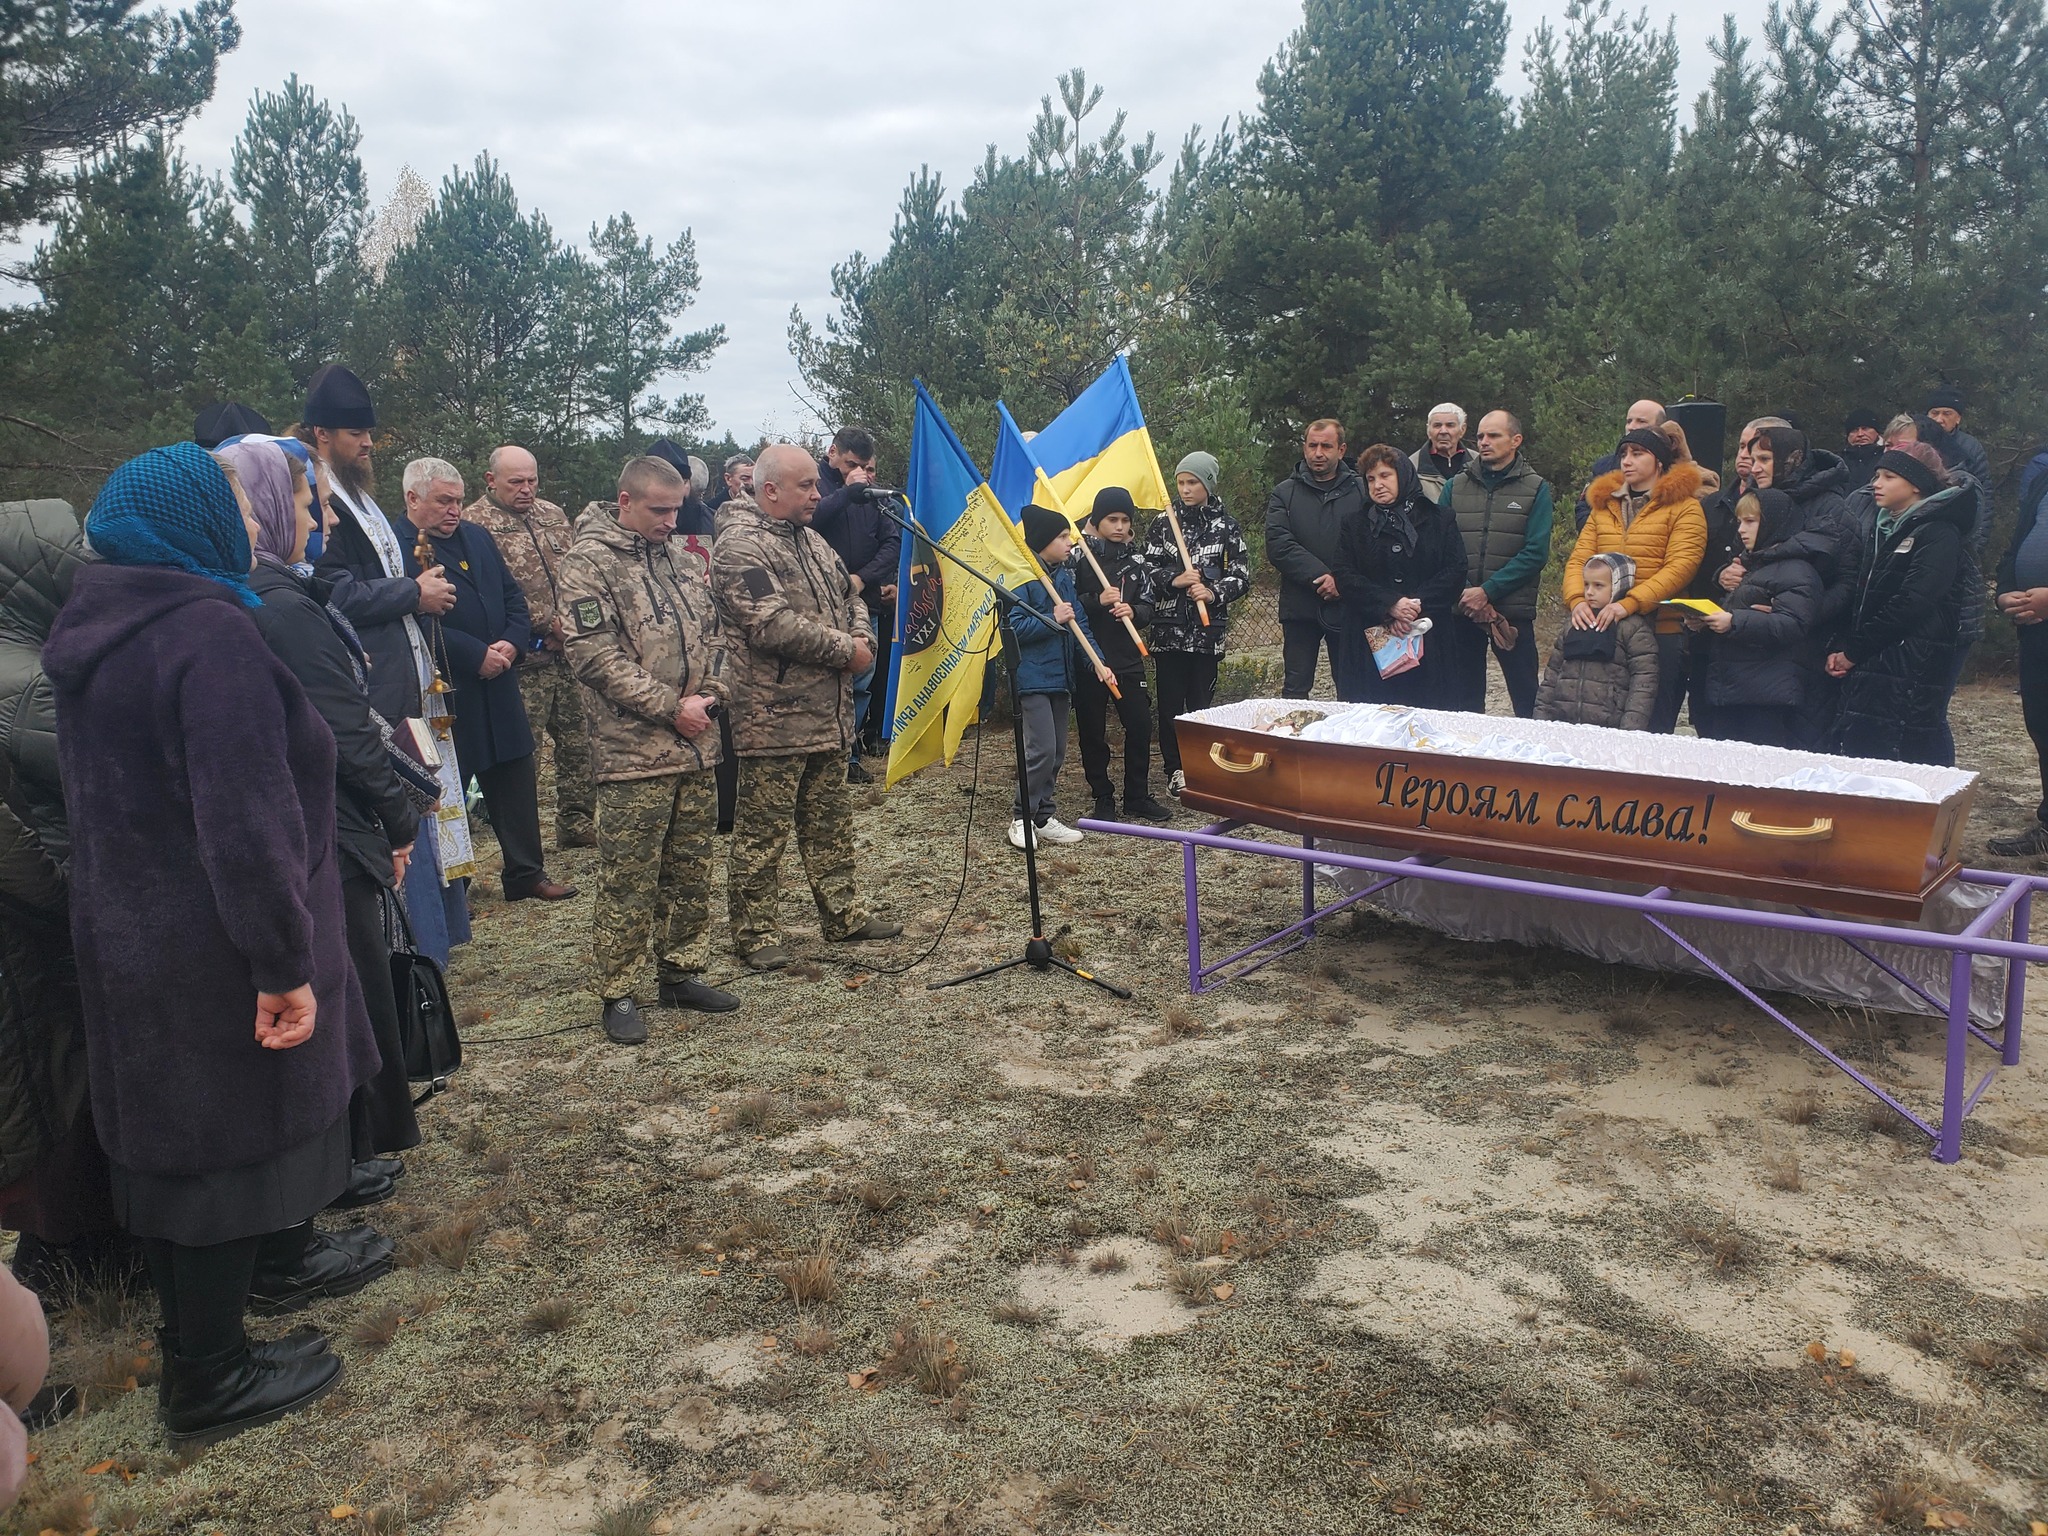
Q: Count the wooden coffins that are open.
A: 1